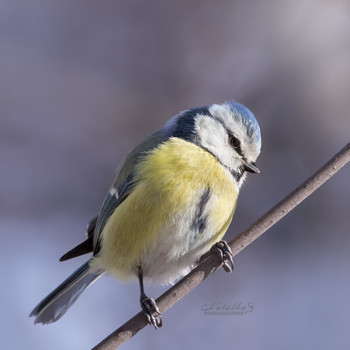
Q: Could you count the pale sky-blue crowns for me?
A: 1